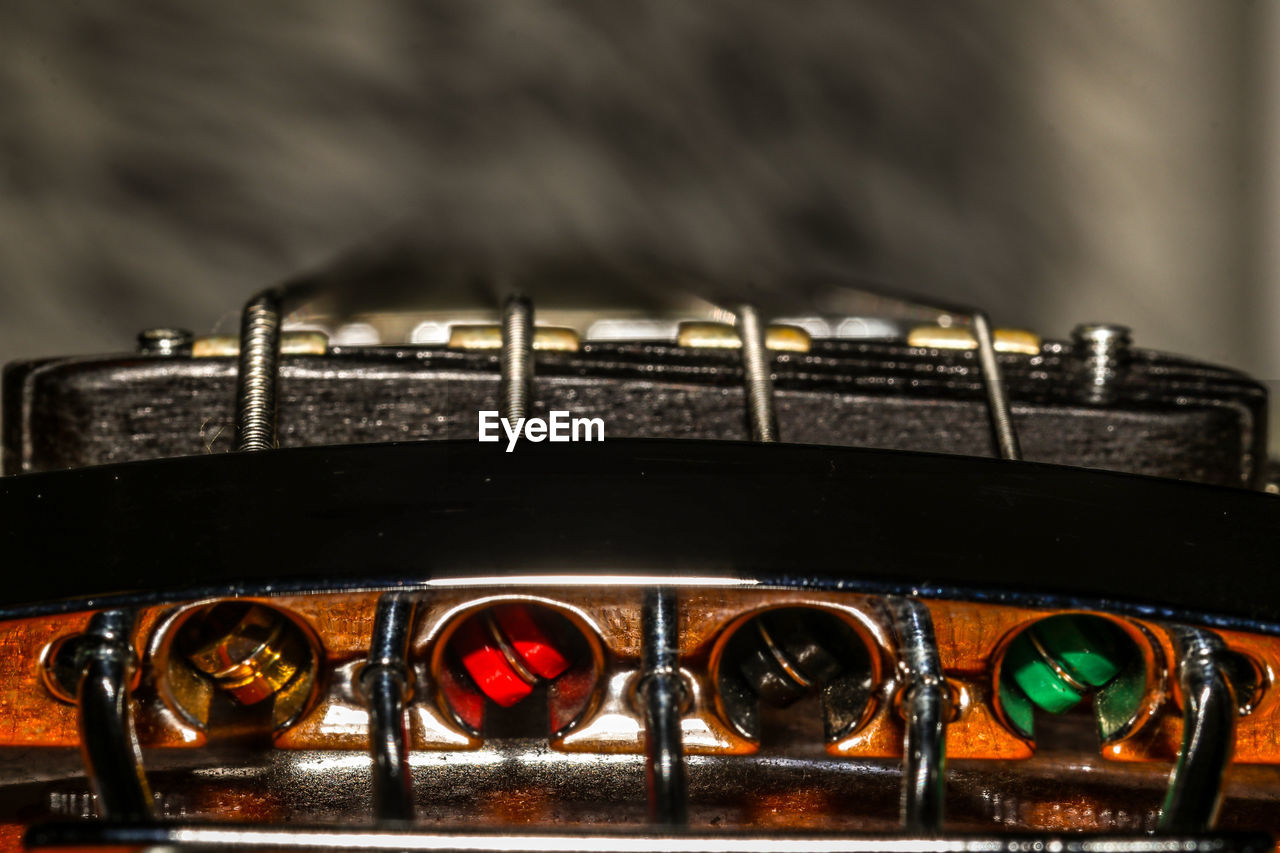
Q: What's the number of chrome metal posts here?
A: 5